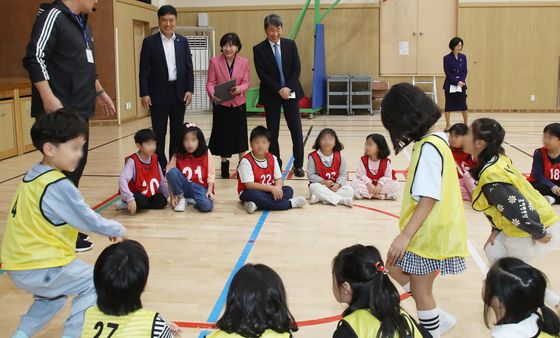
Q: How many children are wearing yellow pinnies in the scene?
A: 7